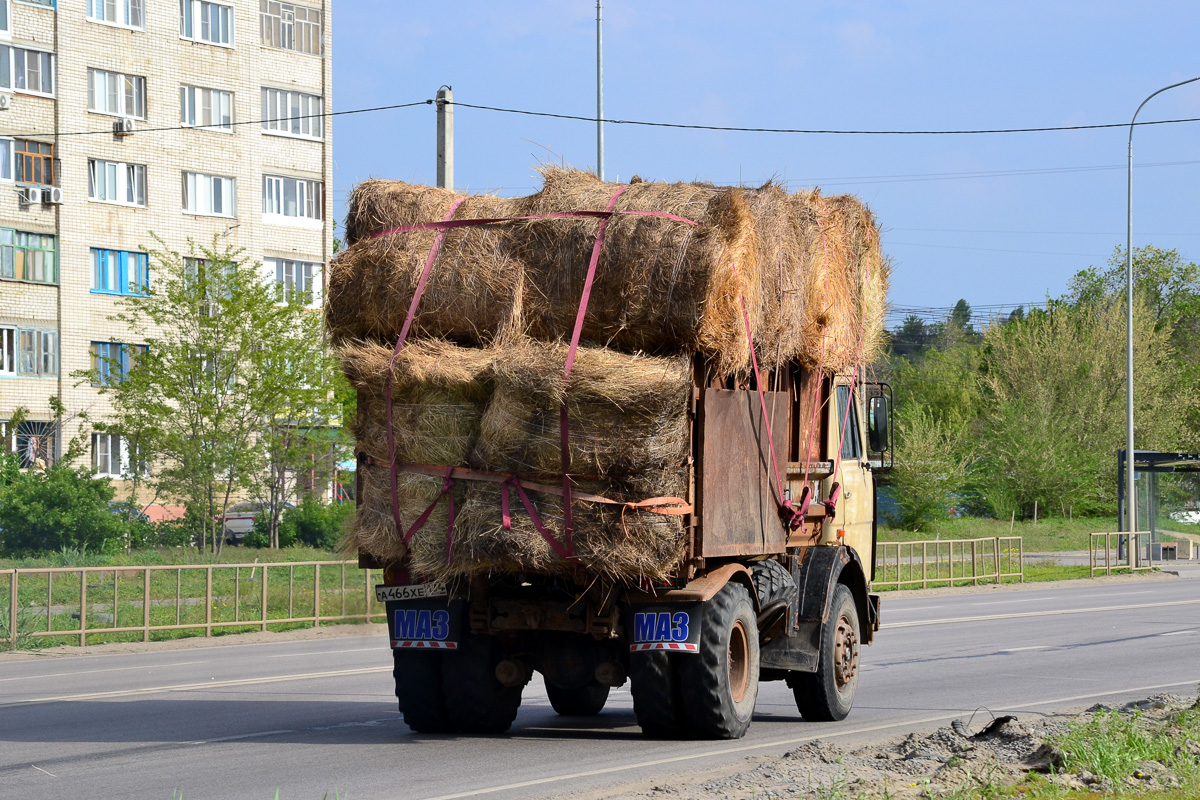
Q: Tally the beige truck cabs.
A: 1